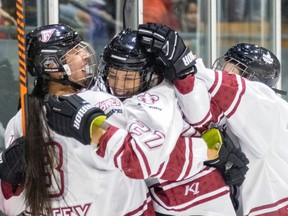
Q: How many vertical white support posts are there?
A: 4